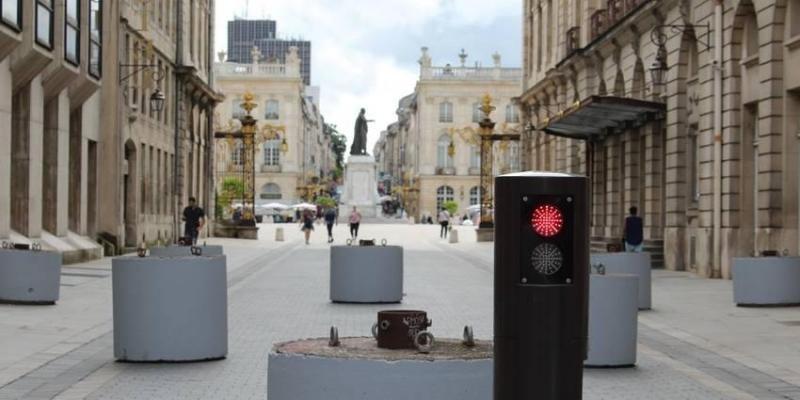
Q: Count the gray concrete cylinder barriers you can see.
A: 8